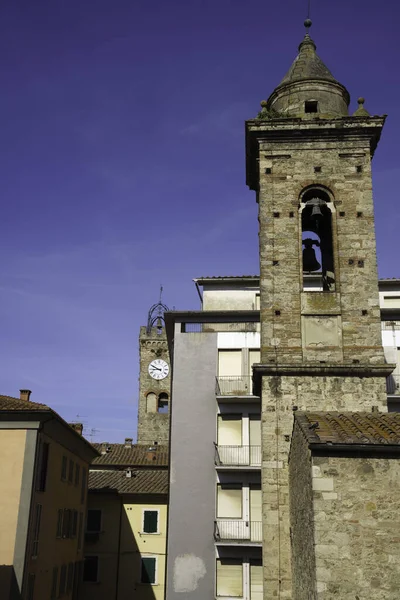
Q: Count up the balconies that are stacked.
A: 3